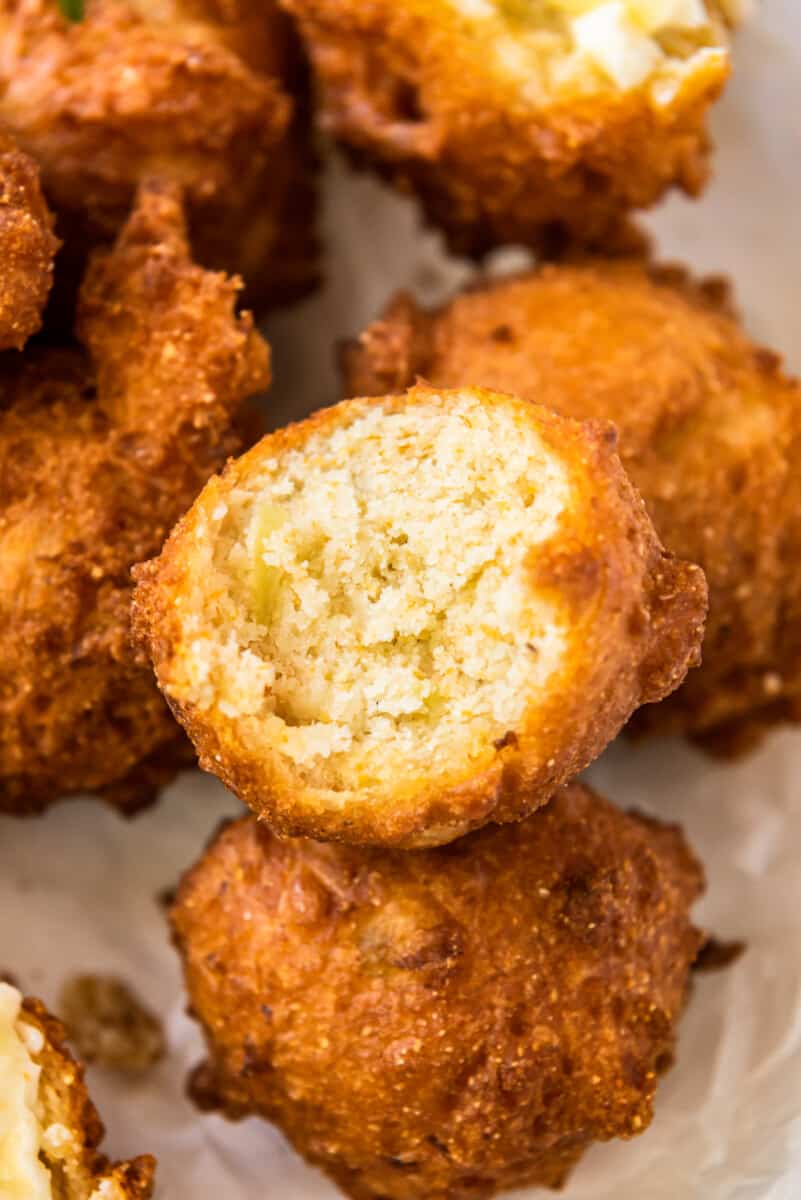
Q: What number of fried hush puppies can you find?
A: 8